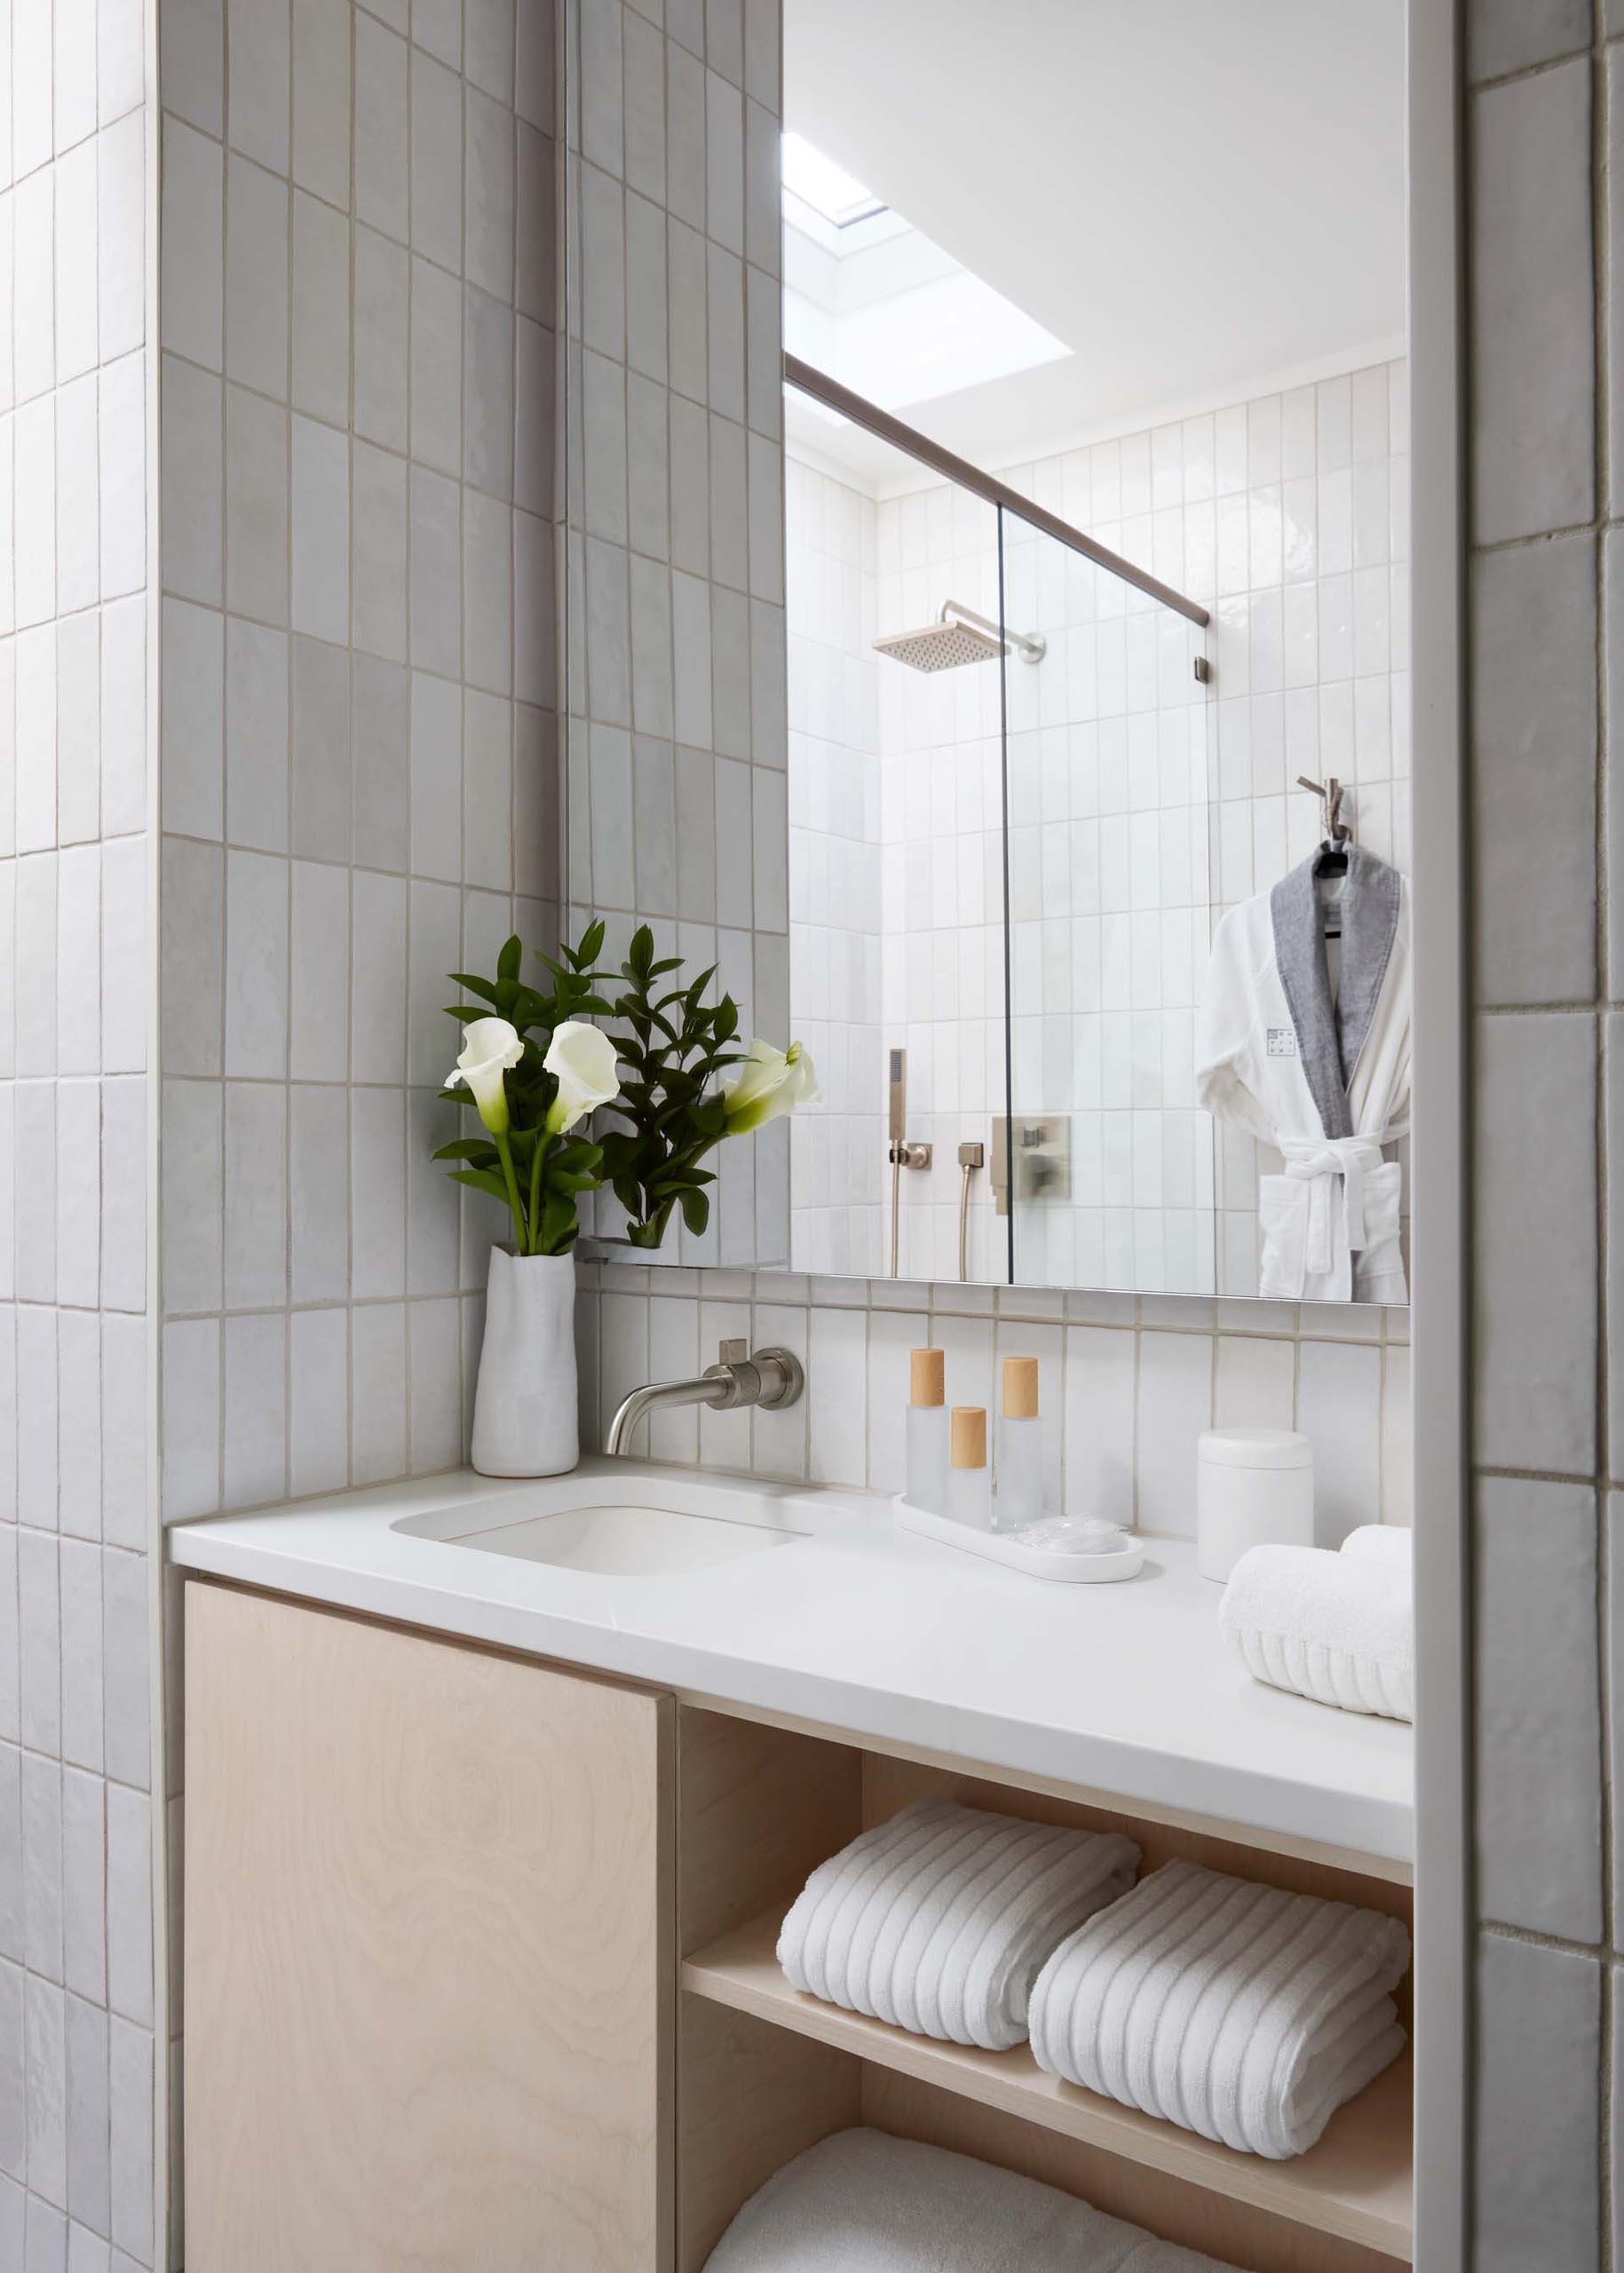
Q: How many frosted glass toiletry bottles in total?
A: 3